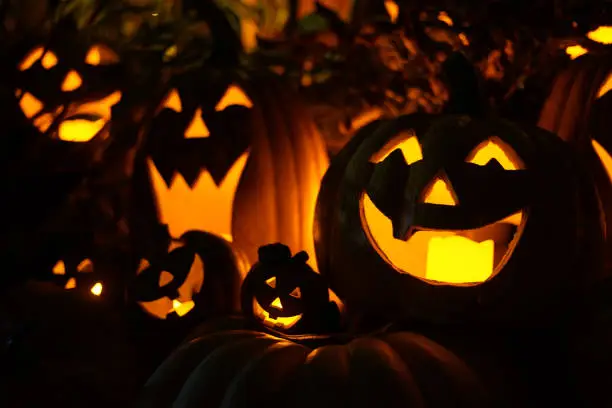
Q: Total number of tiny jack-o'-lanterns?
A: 3